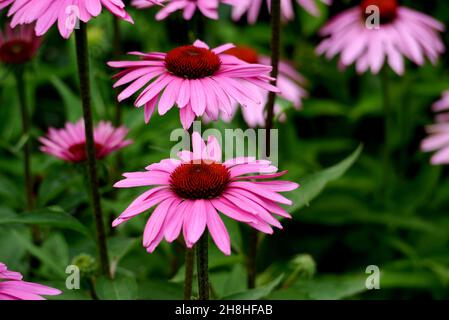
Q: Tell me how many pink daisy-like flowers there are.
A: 11